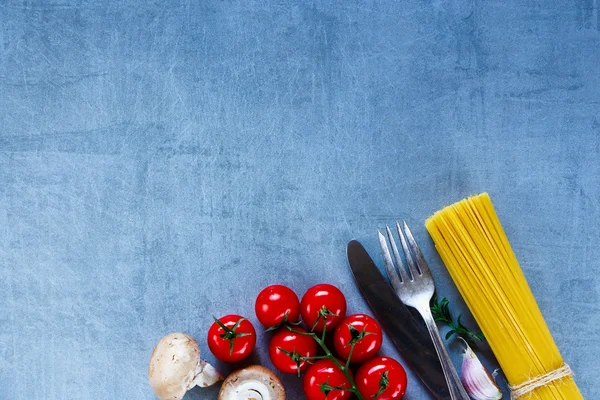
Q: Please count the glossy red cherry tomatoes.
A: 7